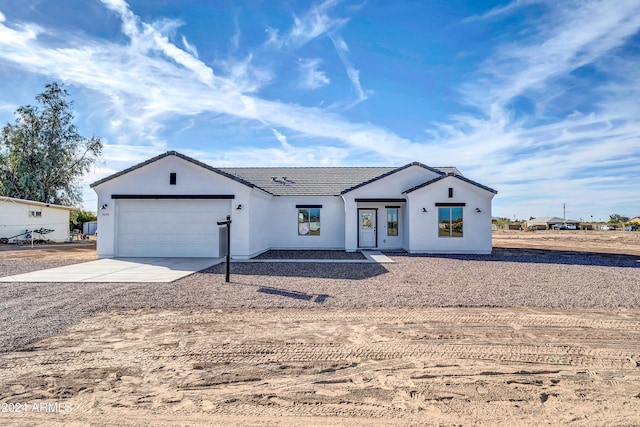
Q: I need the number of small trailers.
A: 1